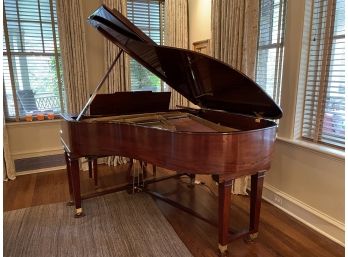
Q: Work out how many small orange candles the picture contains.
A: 3